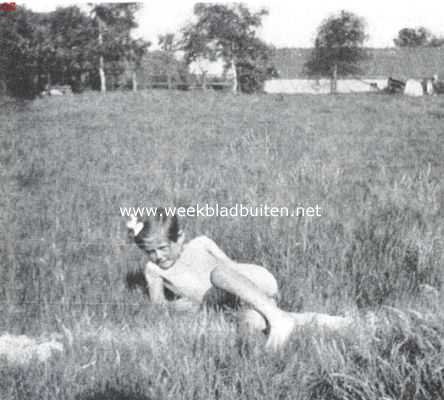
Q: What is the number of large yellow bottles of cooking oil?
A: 0